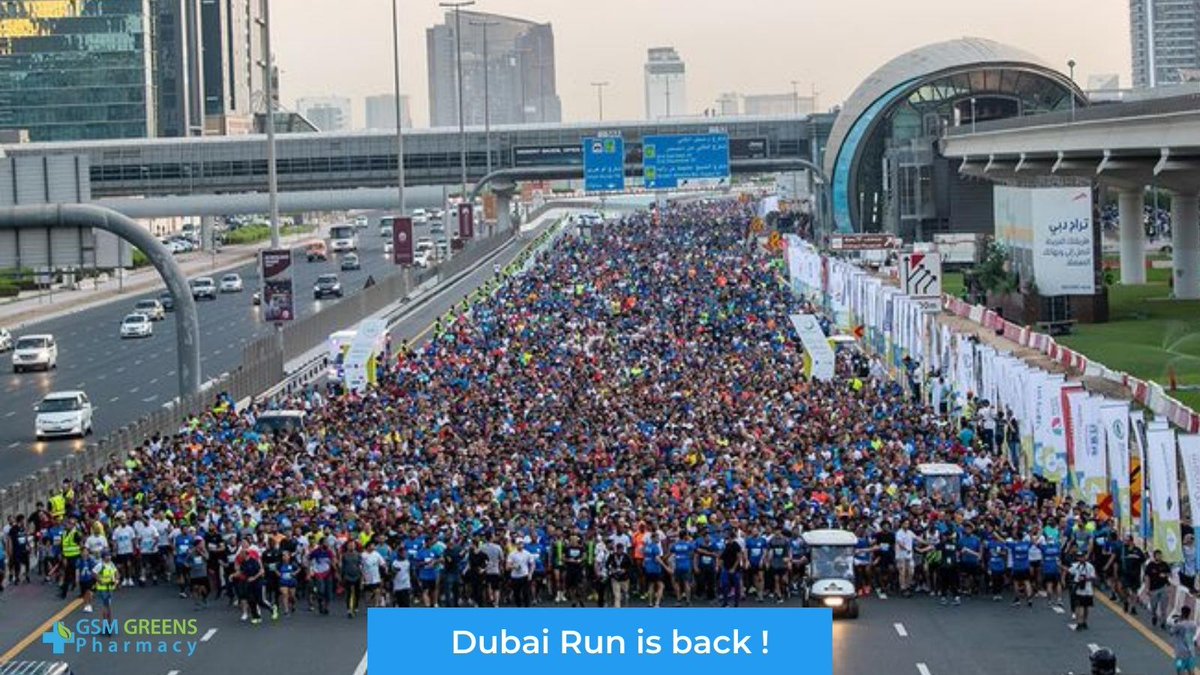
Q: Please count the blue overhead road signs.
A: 2